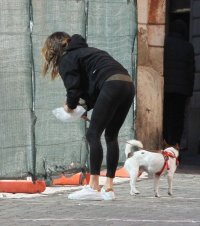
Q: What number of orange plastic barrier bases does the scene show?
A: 3